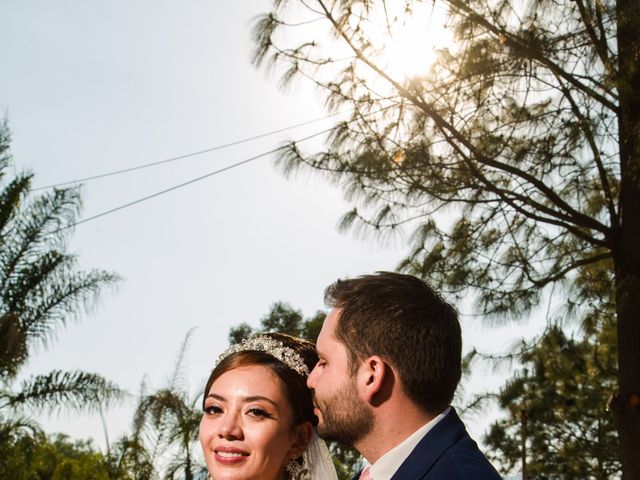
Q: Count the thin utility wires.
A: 2